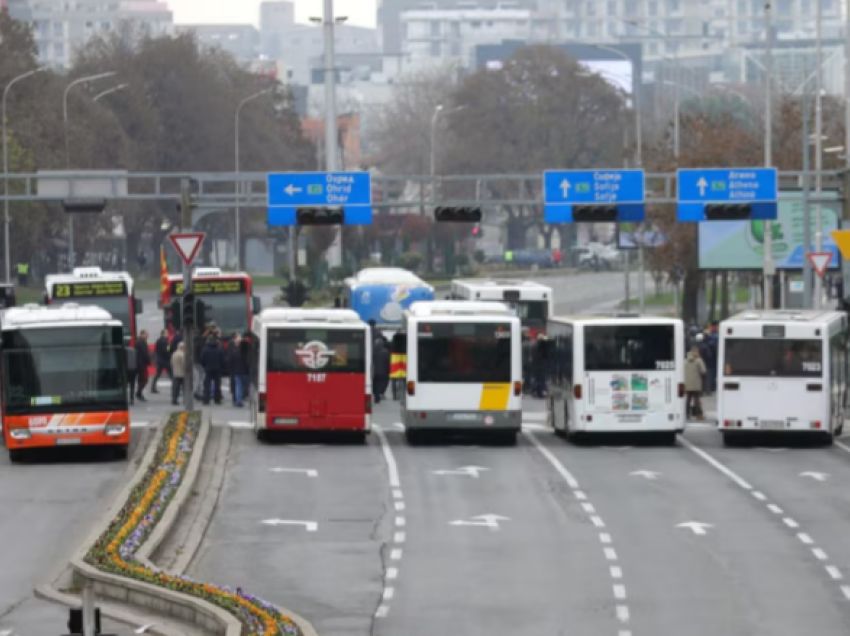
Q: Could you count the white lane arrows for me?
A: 7